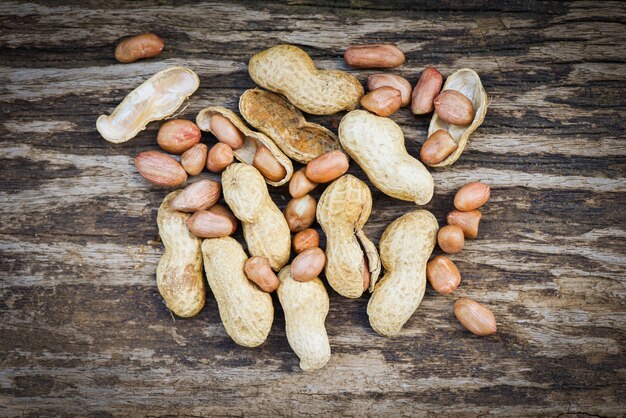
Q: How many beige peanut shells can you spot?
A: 12